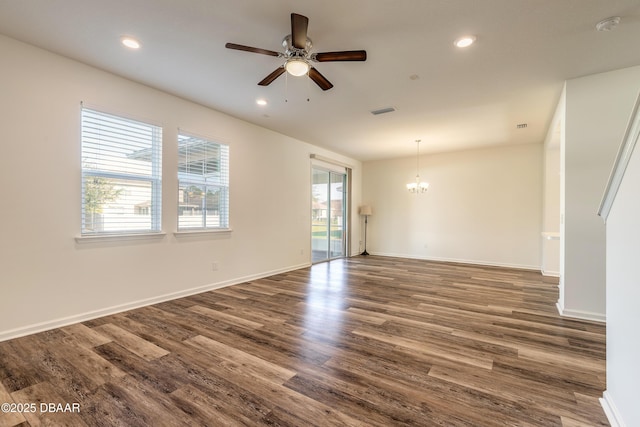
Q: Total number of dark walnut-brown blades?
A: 5